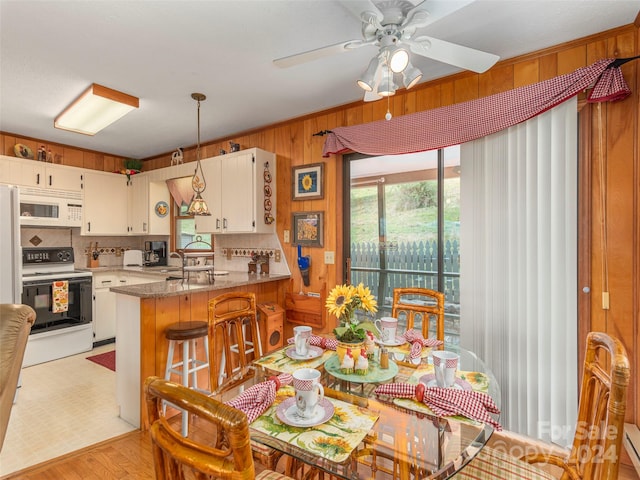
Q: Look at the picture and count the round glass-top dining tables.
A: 1